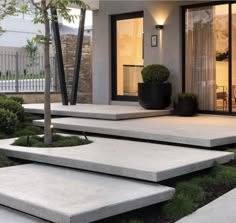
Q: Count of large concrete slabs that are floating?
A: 4